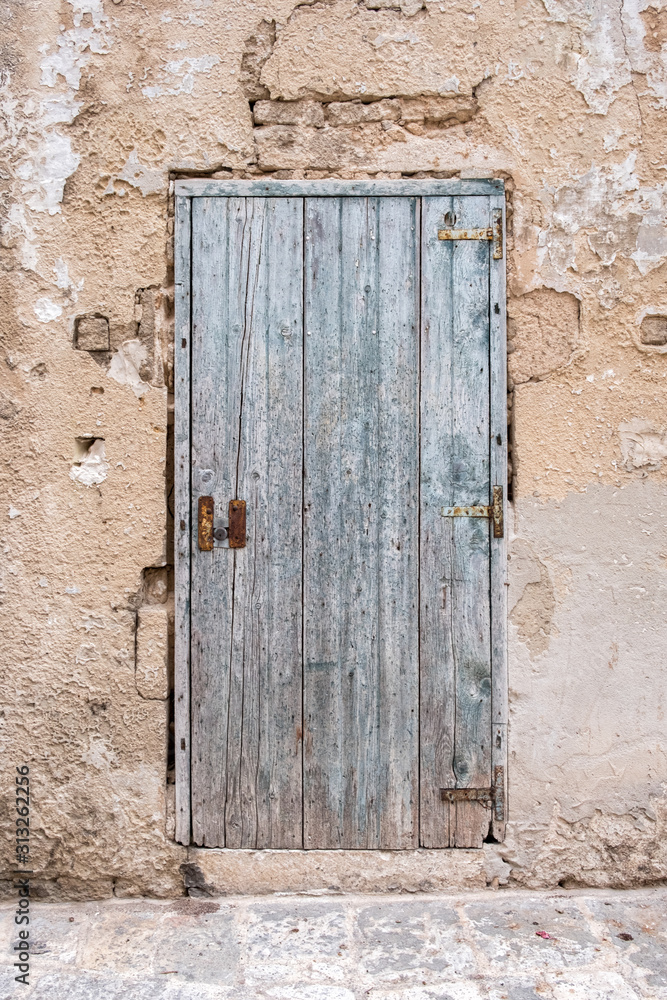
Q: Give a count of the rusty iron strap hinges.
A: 3